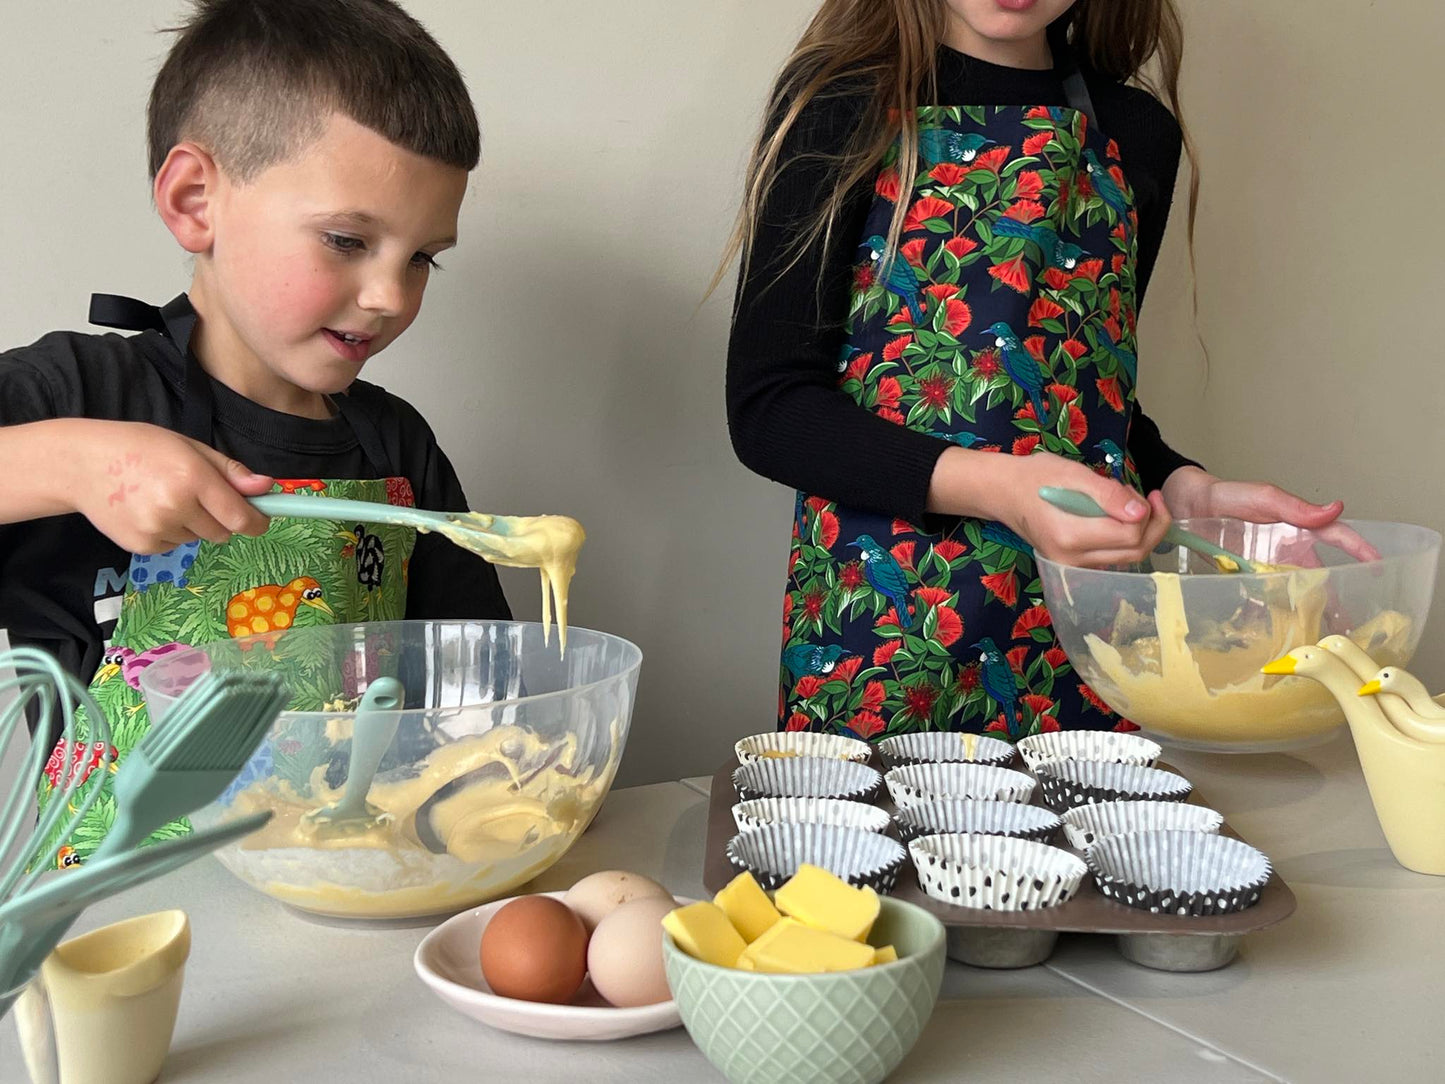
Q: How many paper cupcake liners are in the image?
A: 12